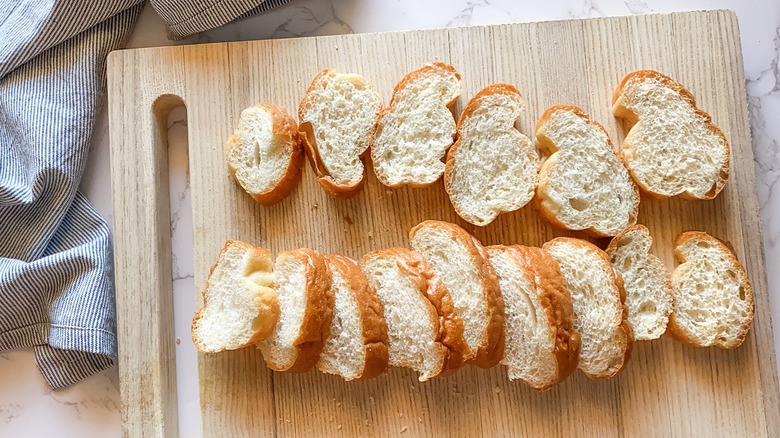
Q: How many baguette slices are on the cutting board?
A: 15